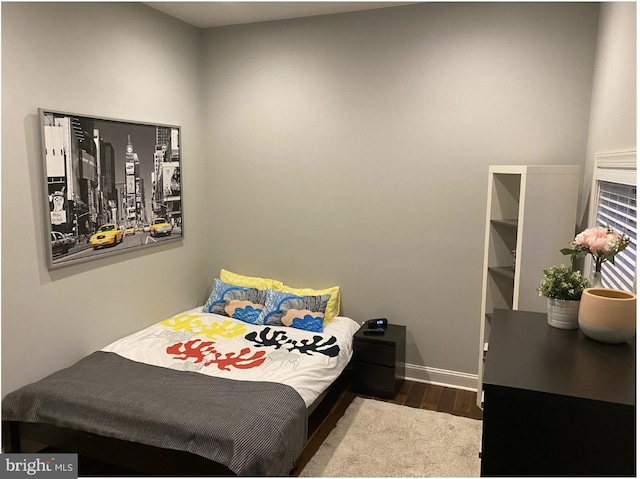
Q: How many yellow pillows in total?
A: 2